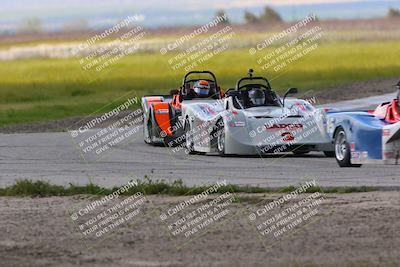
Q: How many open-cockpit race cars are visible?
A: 3